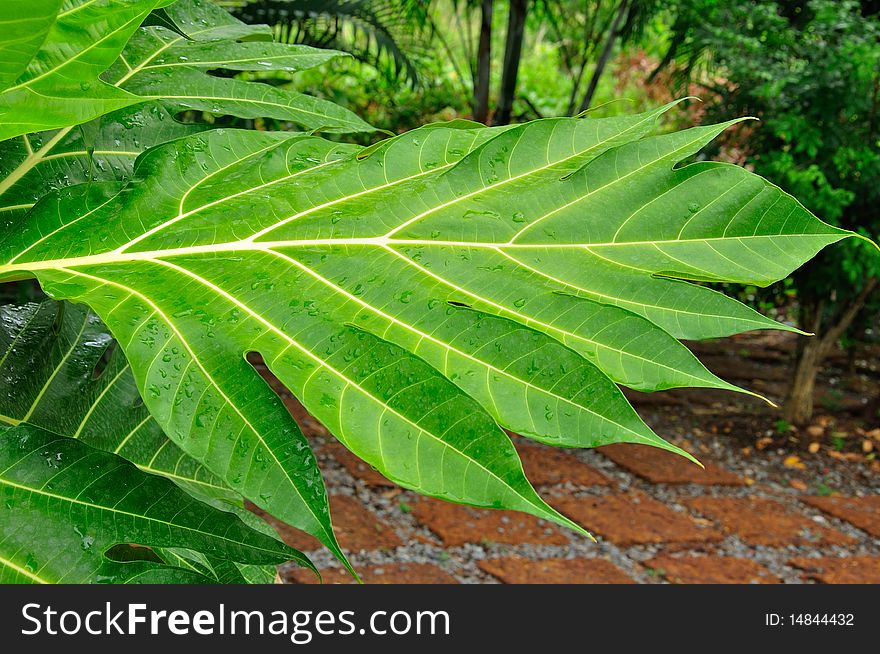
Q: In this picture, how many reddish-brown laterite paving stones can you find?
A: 12